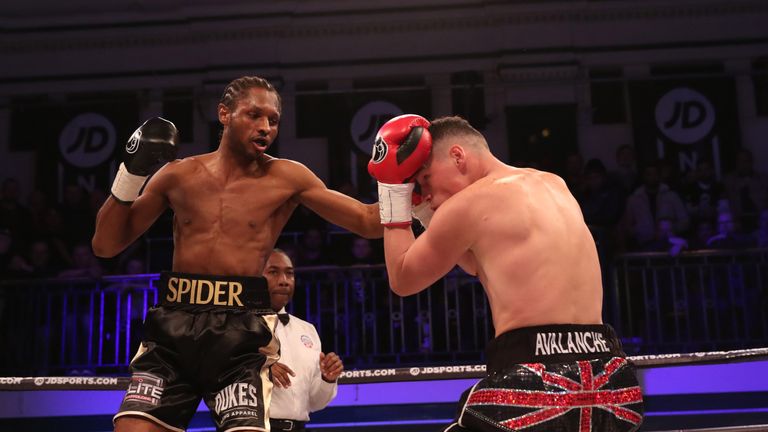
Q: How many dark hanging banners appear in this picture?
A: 3